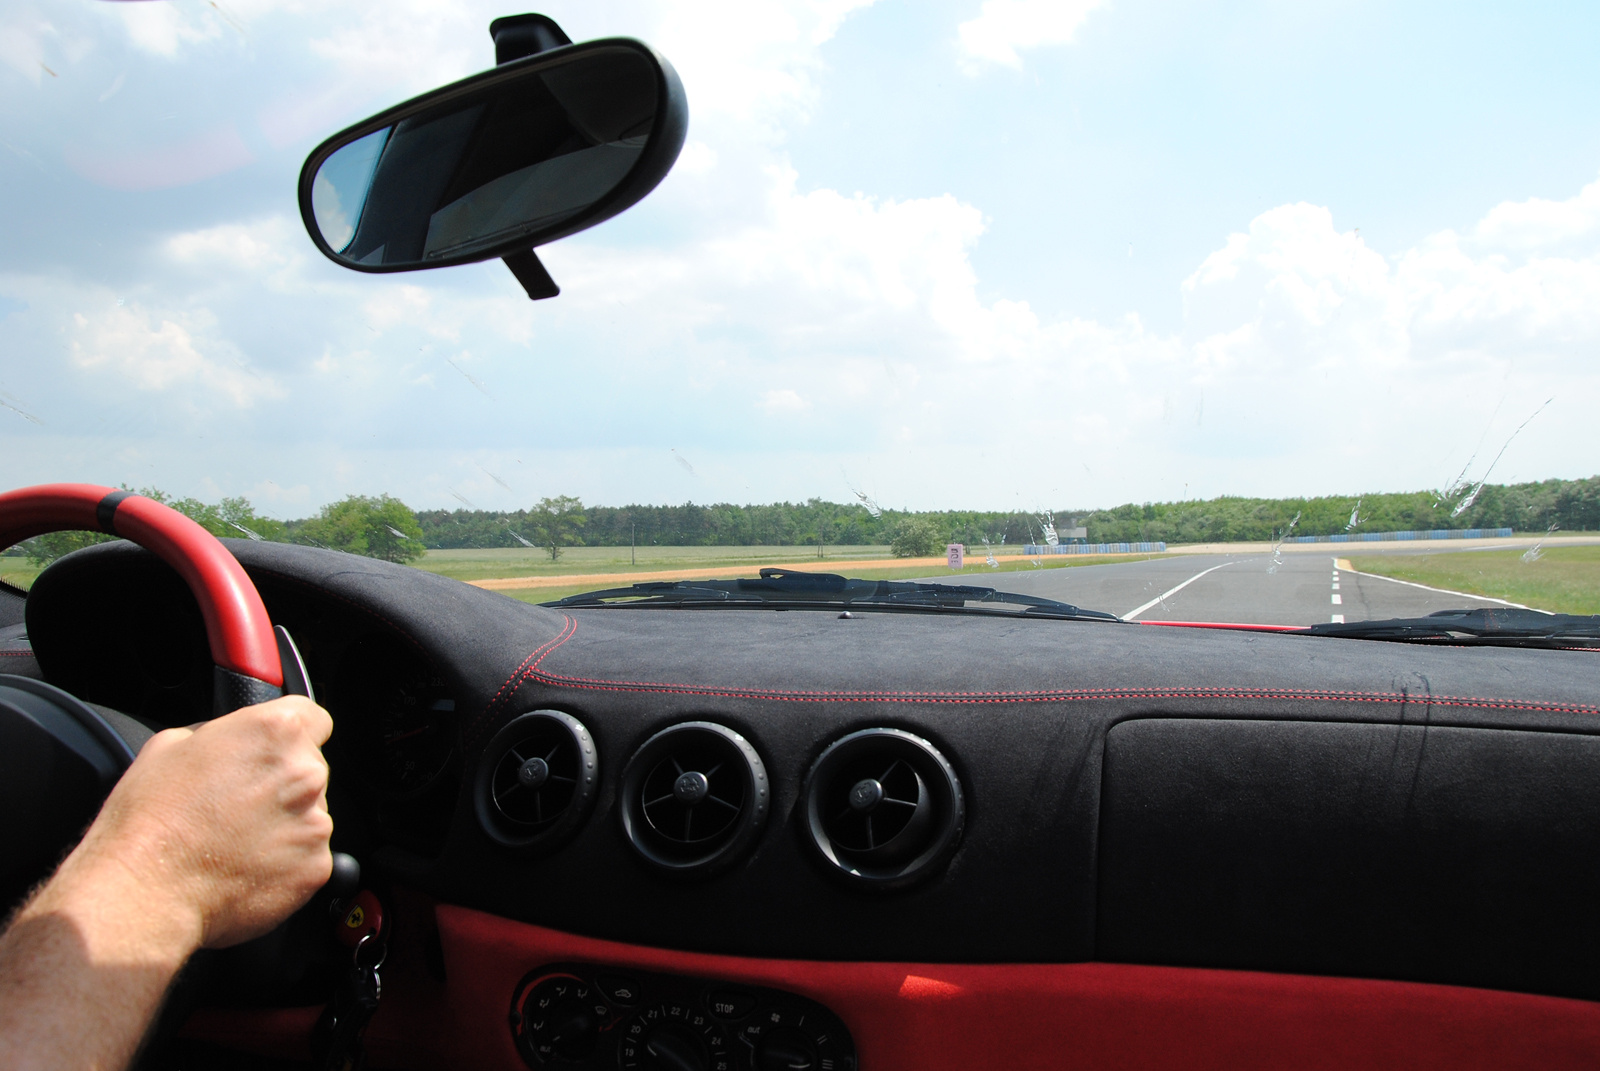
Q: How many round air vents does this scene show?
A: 3